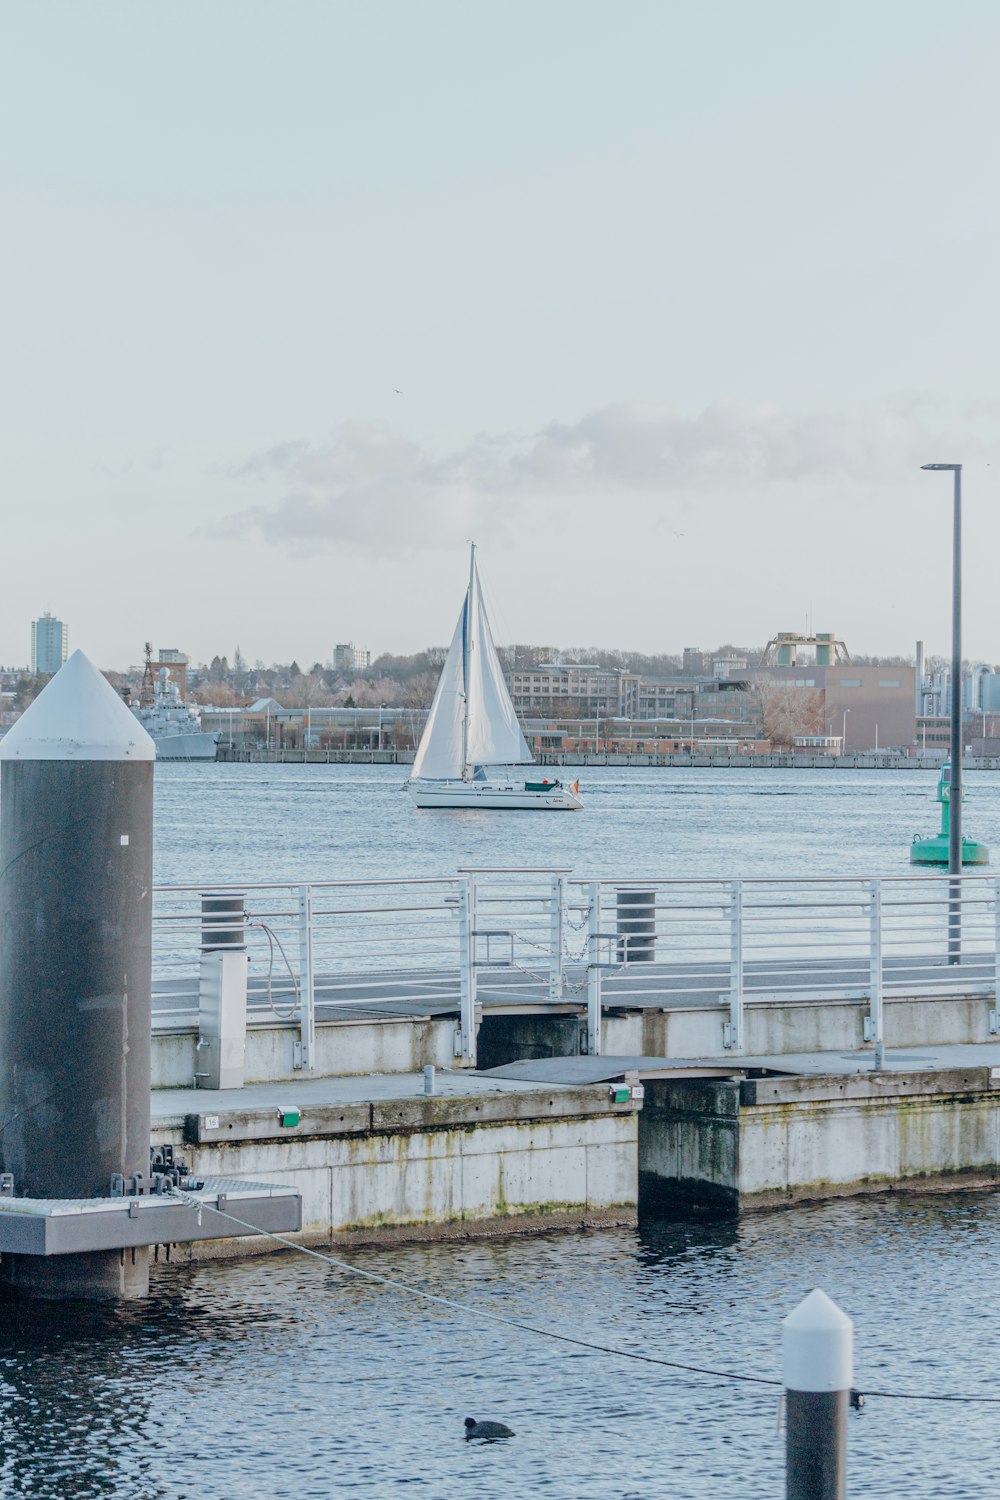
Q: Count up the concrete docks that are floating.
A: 2